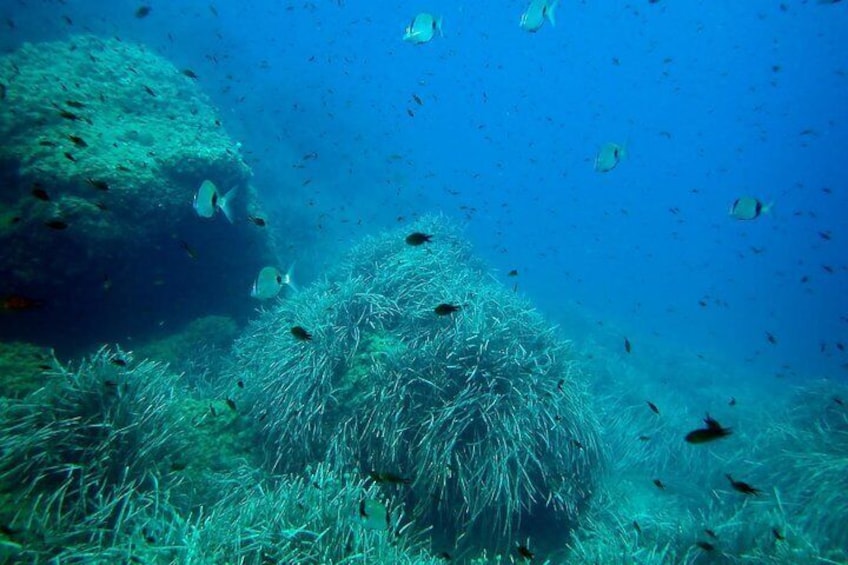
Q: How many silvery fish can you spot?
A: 7